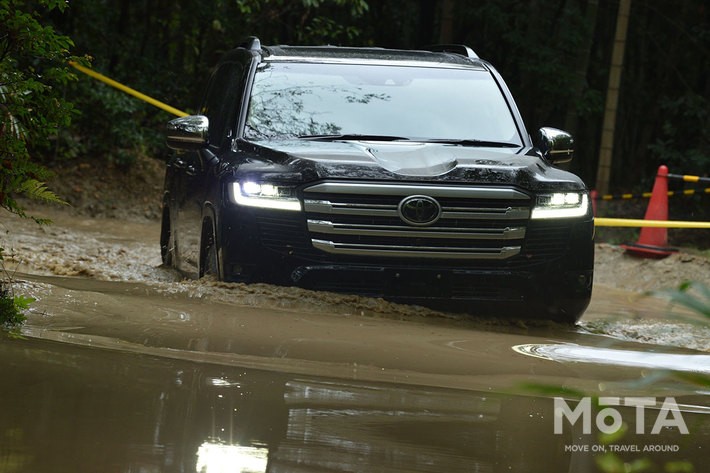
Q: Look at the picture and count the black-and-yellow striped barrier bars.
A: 2